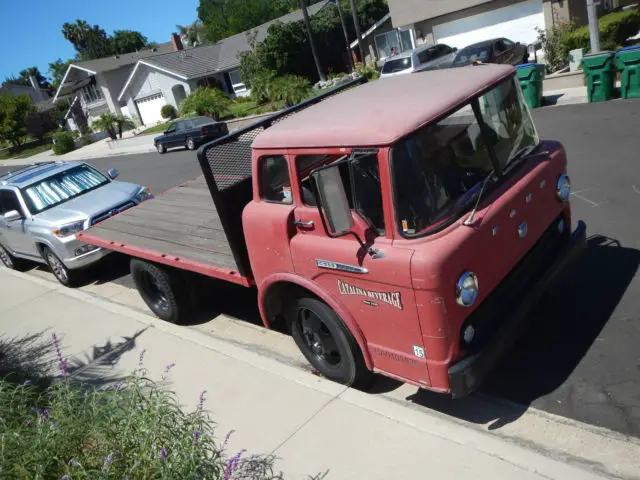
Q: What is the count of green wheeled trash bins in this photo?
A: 3